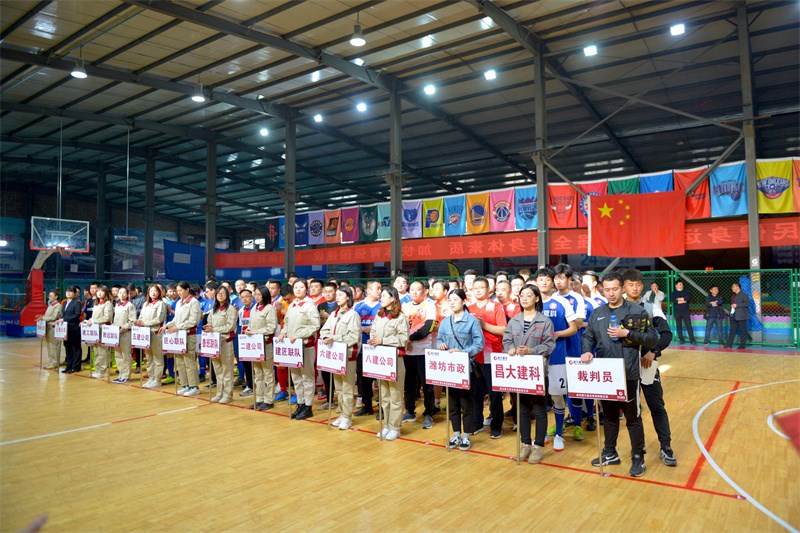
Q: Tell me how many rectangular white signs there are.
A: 14